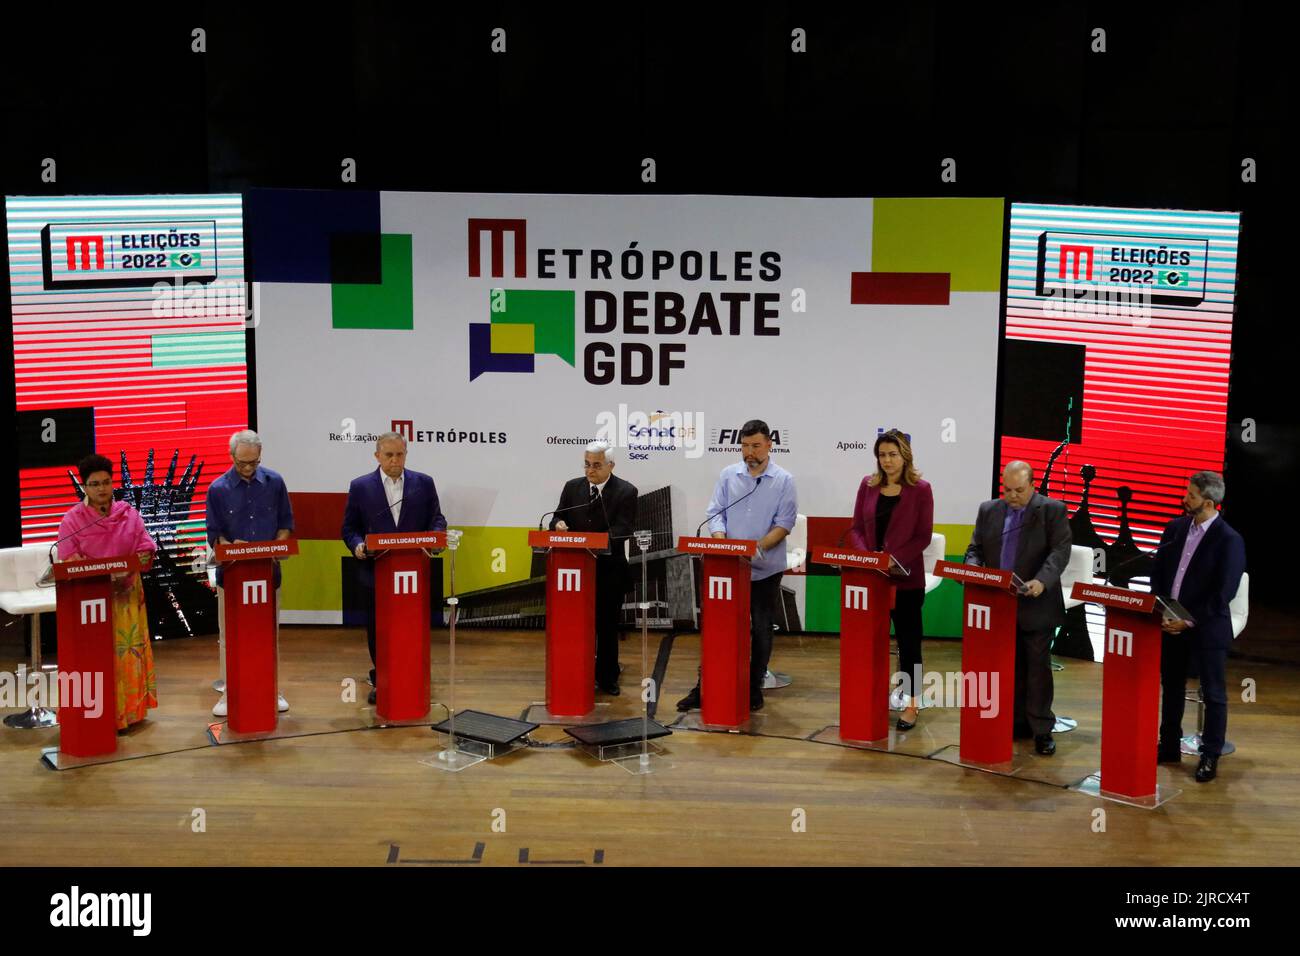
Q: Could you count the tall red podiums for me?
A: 8